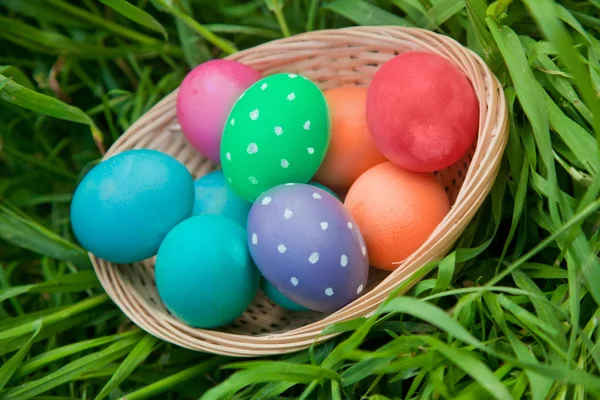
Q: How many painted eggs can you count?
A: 10